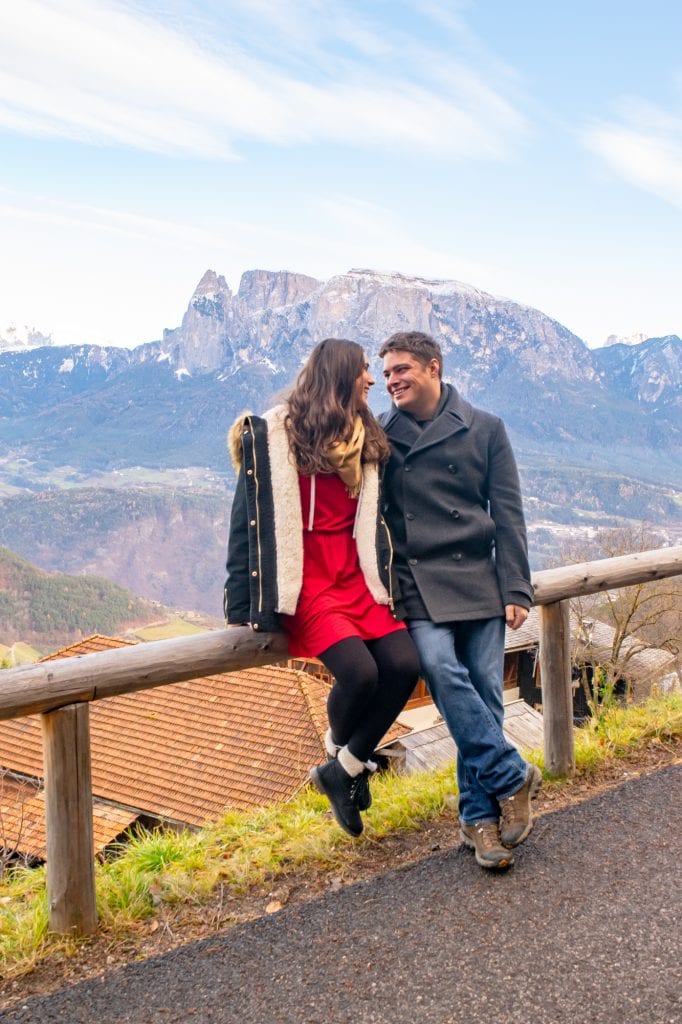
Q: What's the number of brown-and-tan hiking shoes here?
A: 2